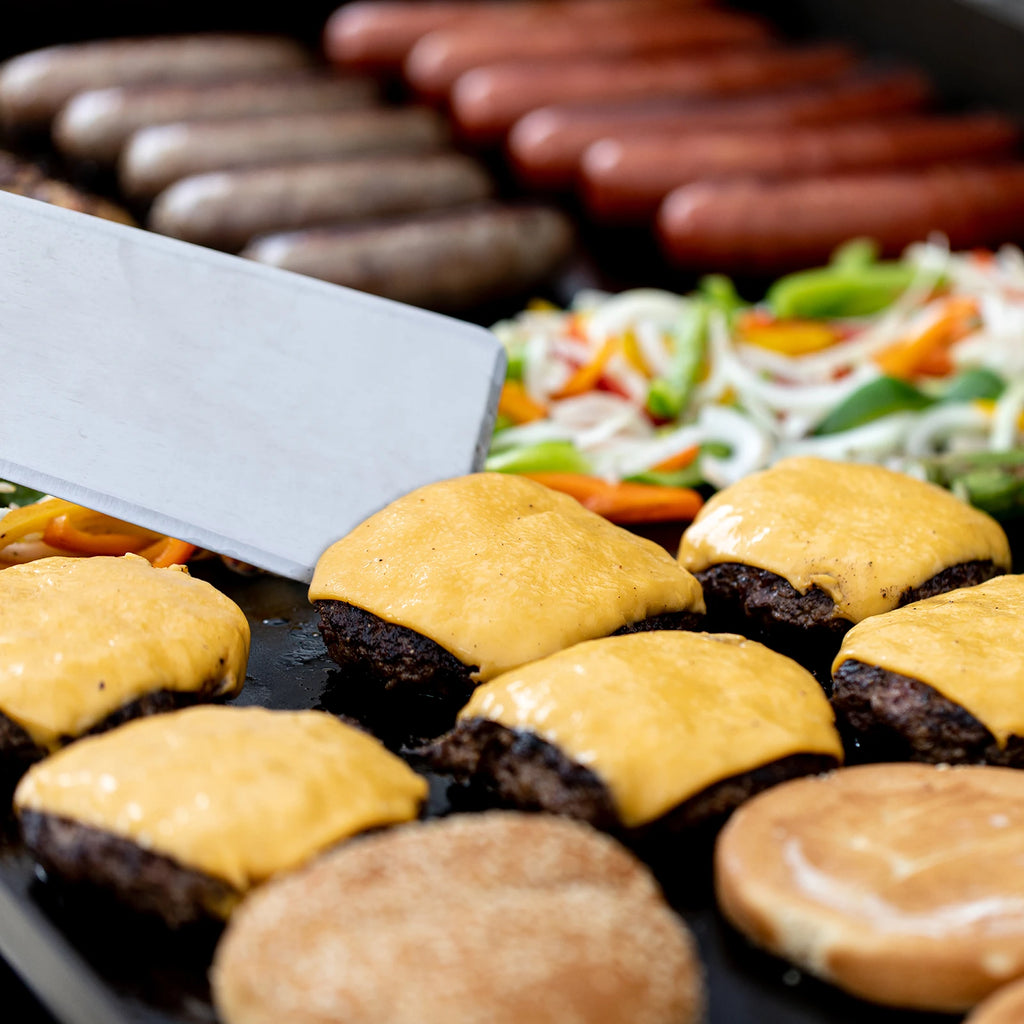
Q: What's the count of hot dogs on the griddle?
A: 6